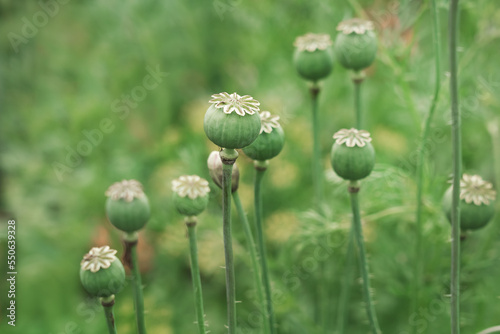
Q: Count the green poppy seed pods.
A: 9